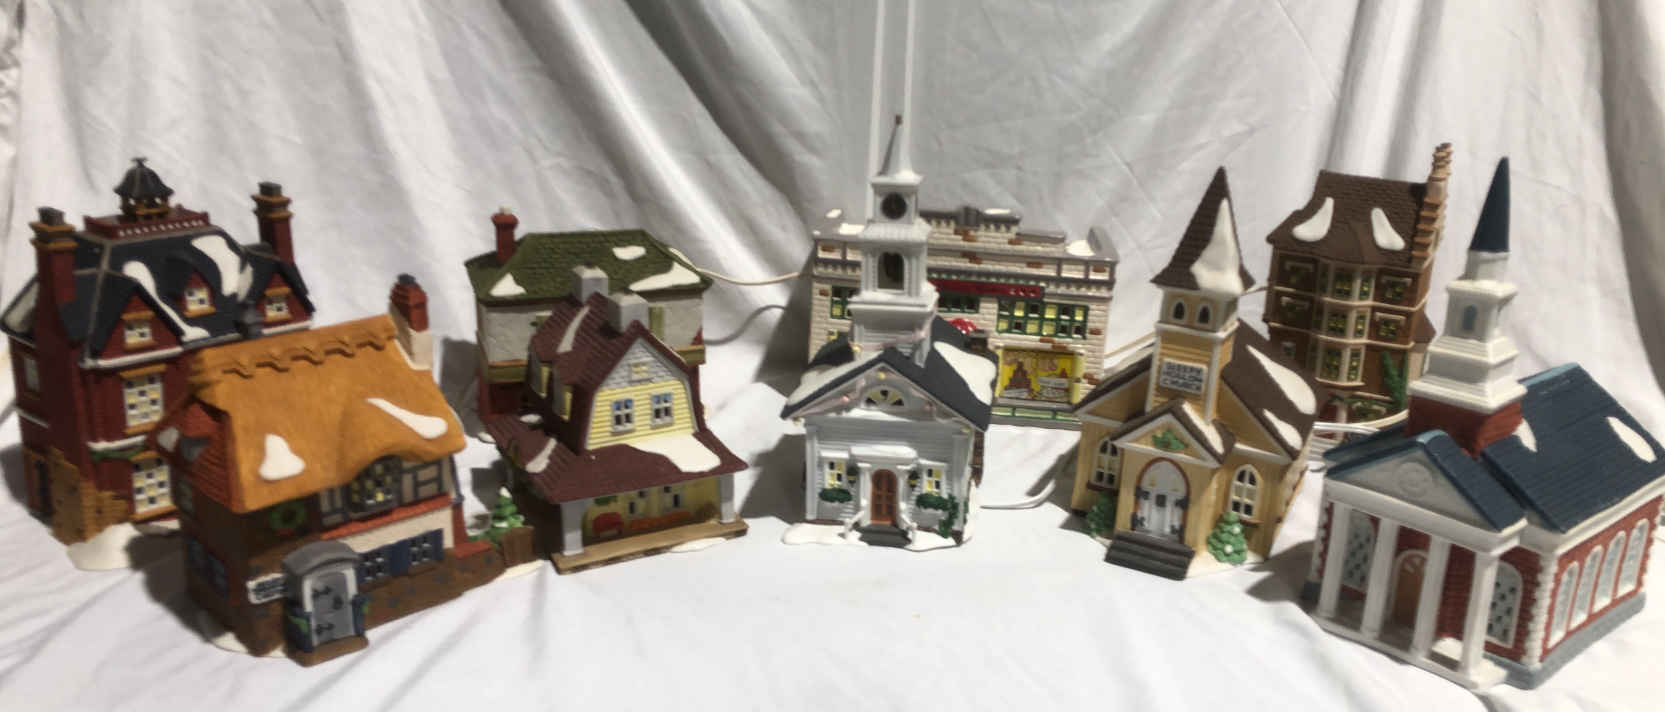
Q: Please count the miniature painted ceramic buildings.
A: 9